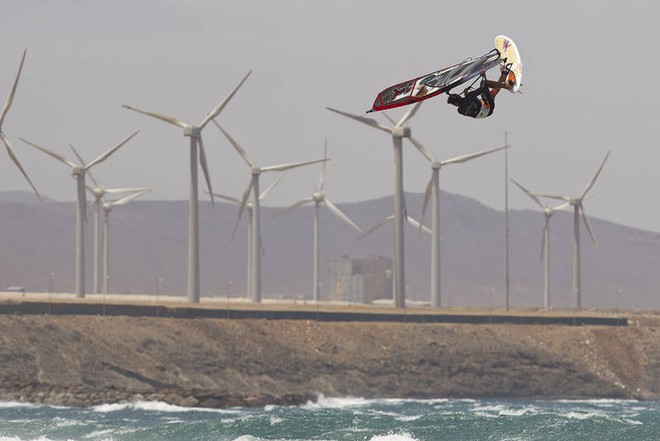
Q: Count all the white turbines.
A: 13